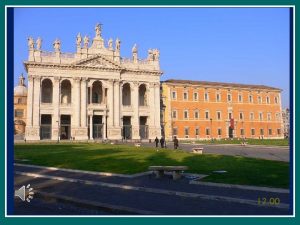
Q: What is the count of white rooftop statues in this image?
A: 11